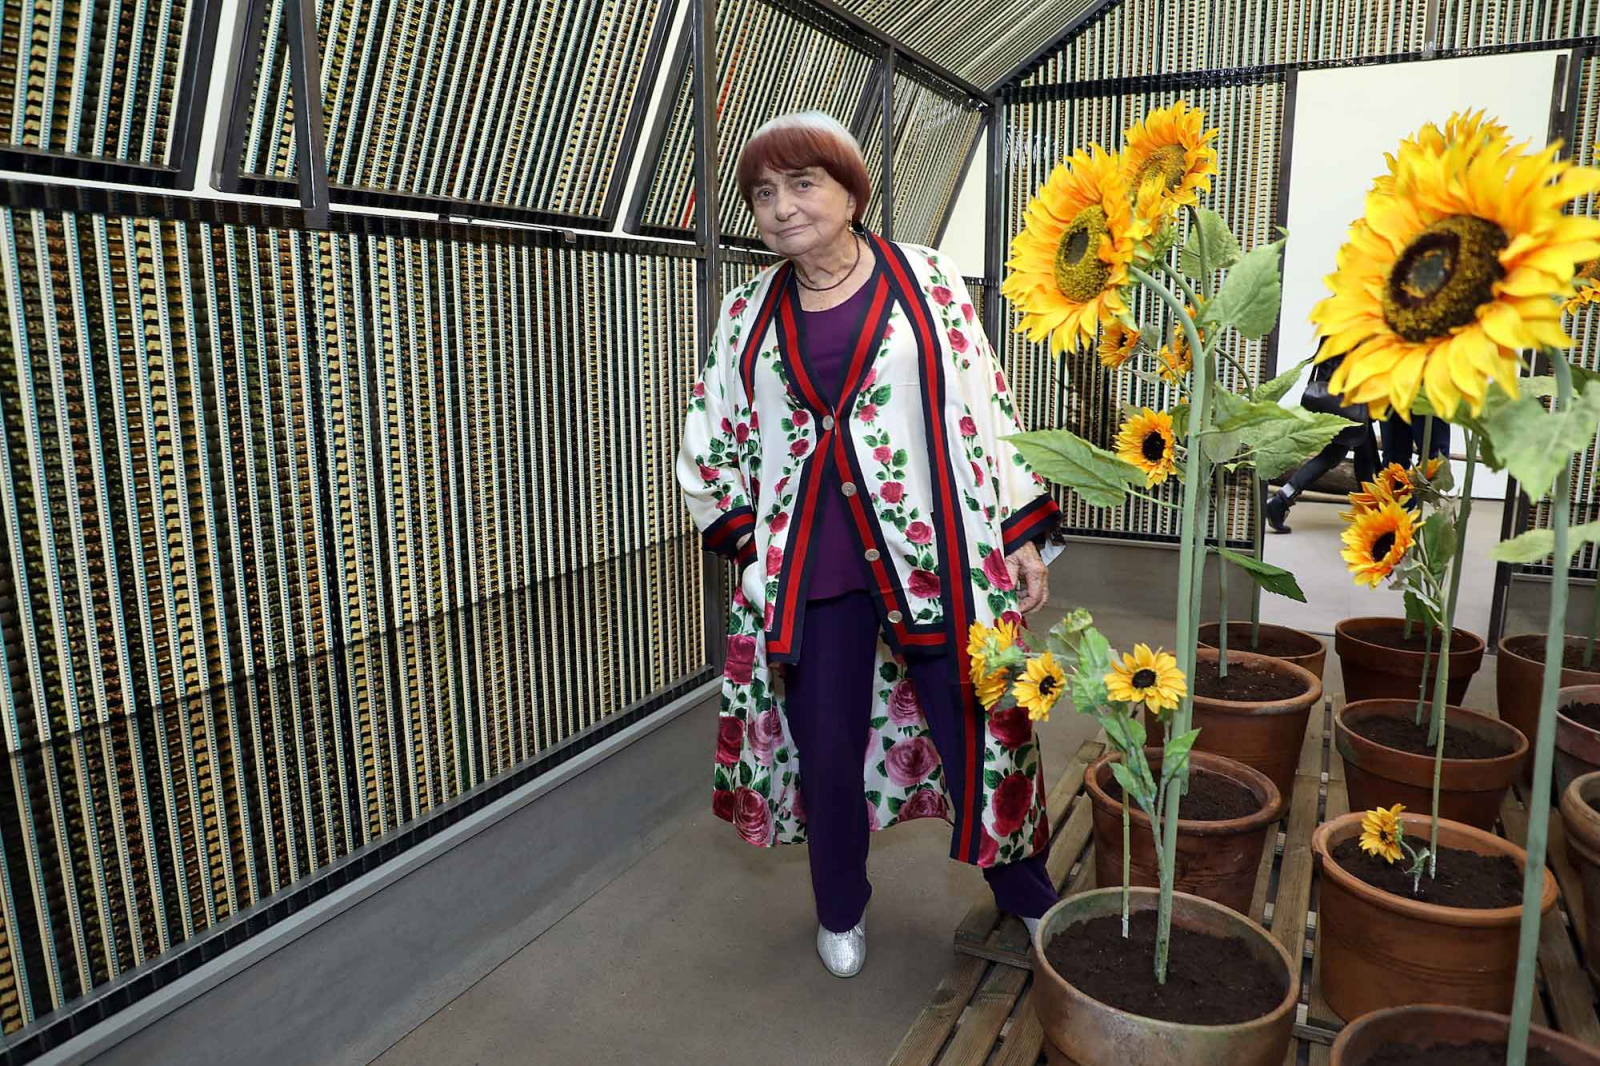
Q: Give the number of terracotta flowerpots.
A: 11